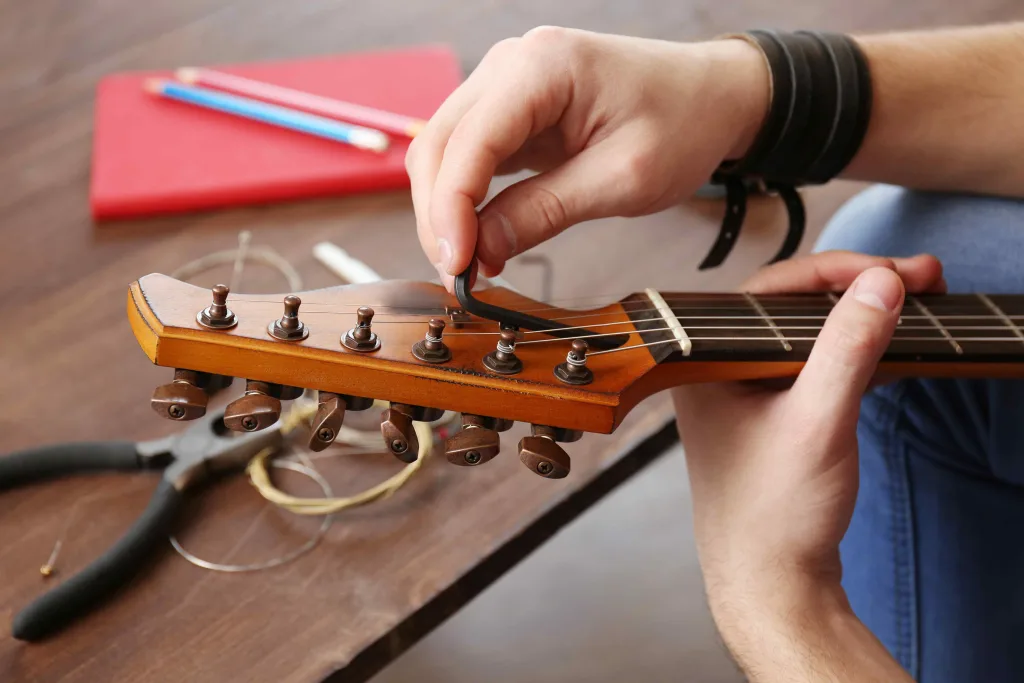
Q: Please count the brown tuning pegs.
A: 6